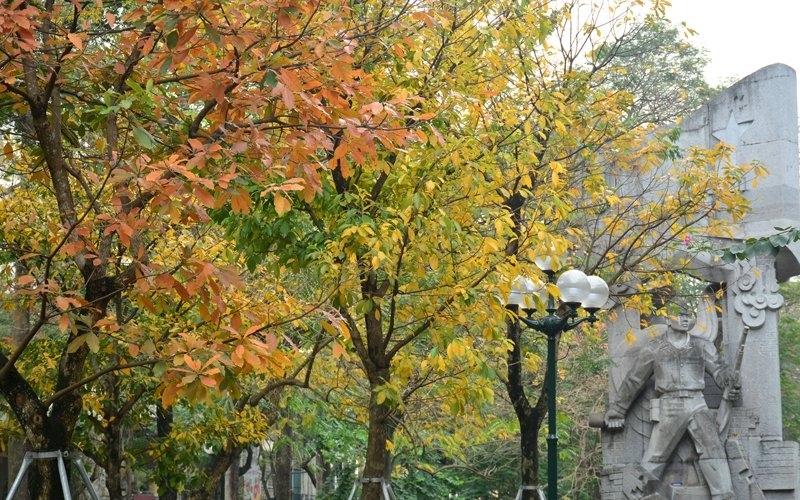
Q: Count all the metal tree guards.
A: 3